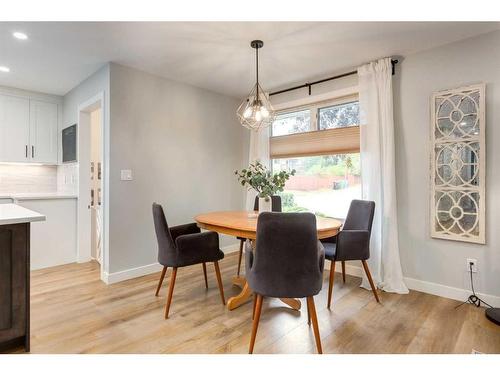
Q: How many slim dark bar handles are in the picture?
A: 2